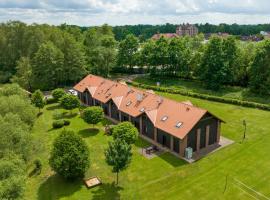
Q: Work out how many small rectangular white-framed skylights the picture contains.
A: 4